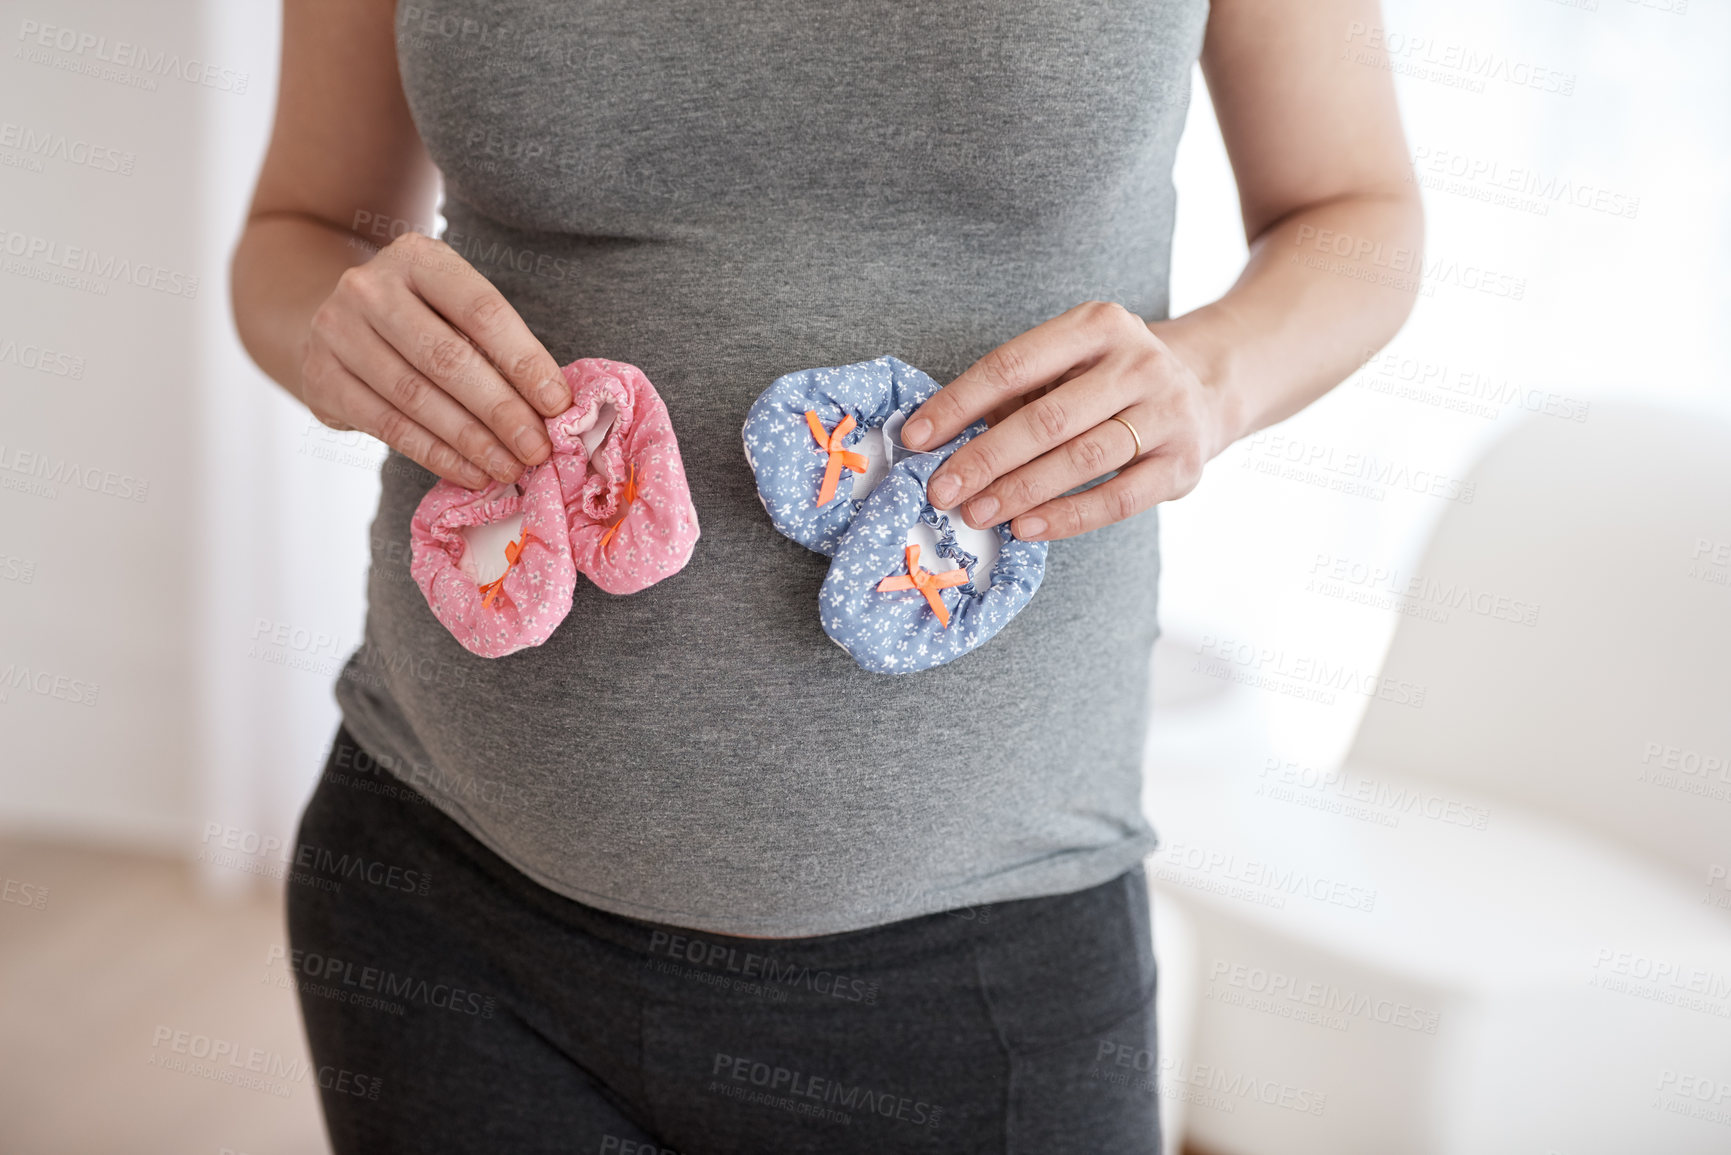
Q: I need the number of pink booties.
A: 2